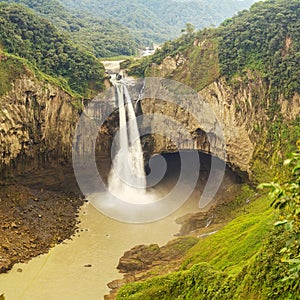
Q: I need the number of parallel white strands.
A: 2